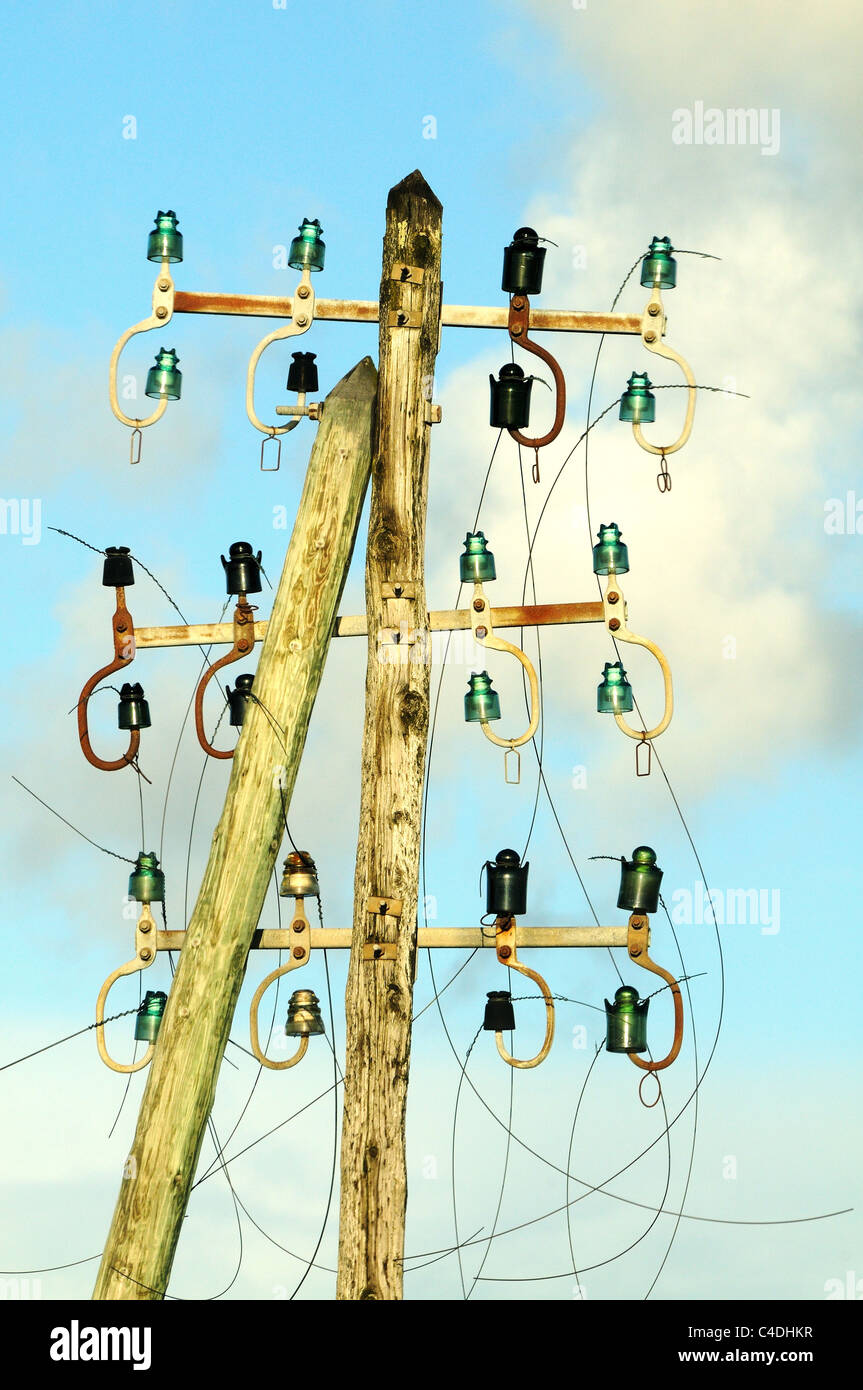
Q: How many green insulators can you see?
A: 13